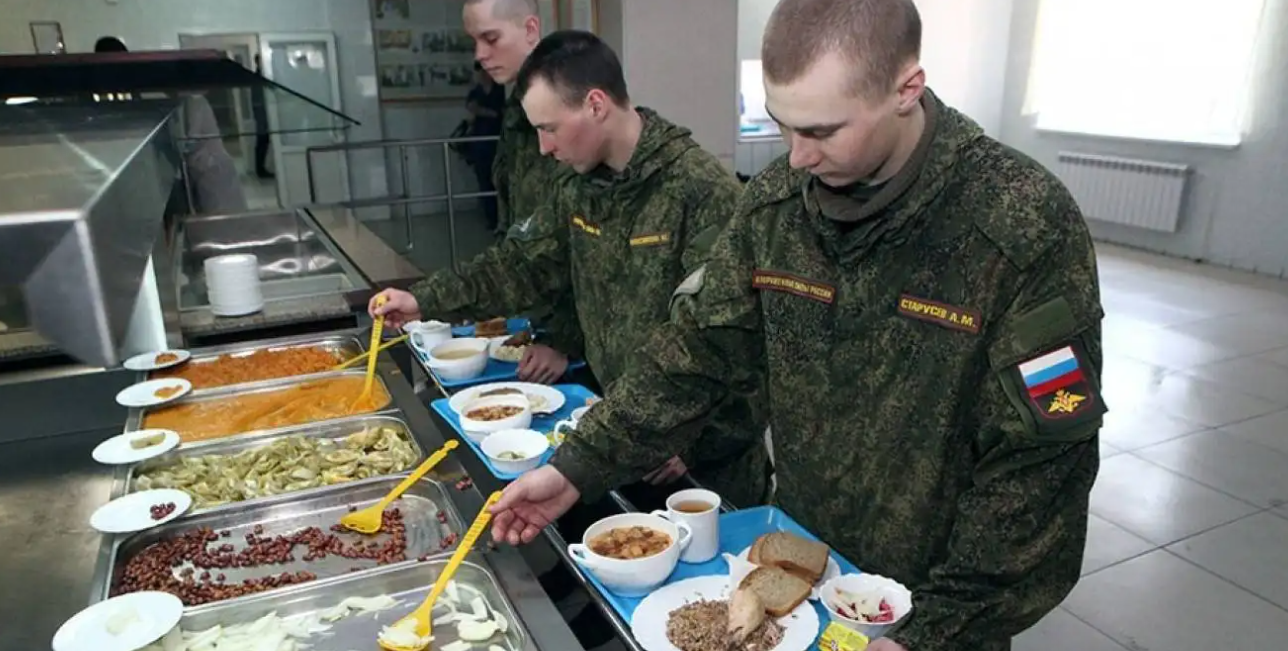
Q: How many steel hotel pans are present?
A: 5